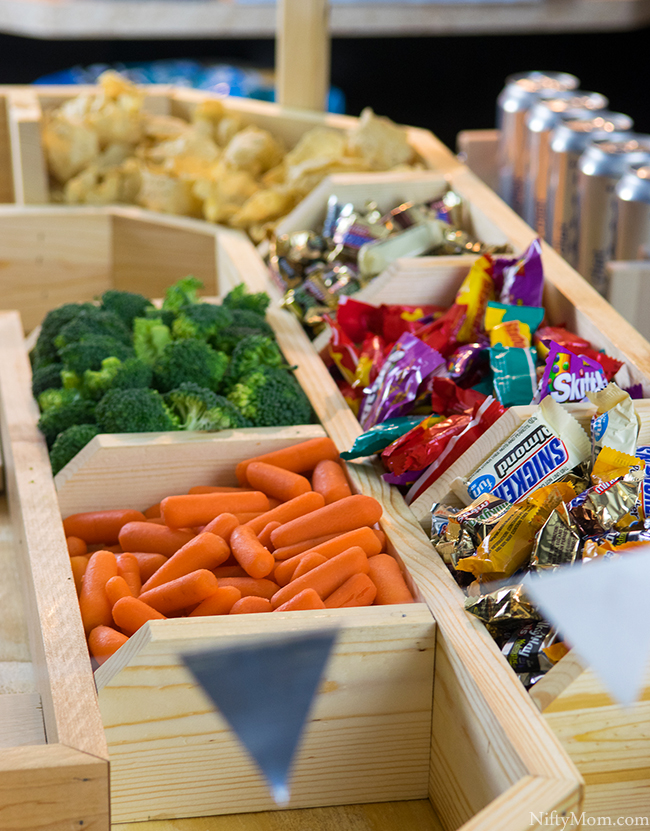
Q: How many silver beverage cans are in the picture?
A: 5